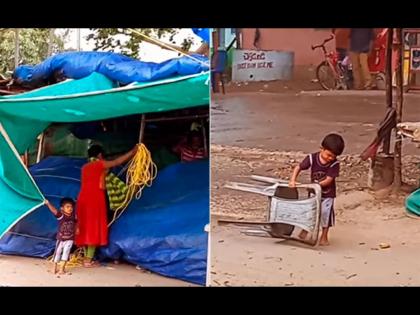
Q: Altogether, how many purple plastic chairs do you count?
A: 0